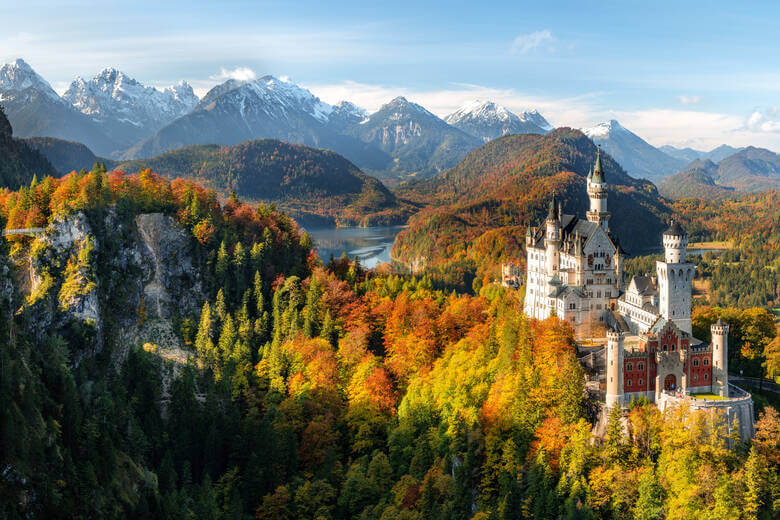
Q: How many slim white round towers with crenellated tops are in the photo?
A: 2